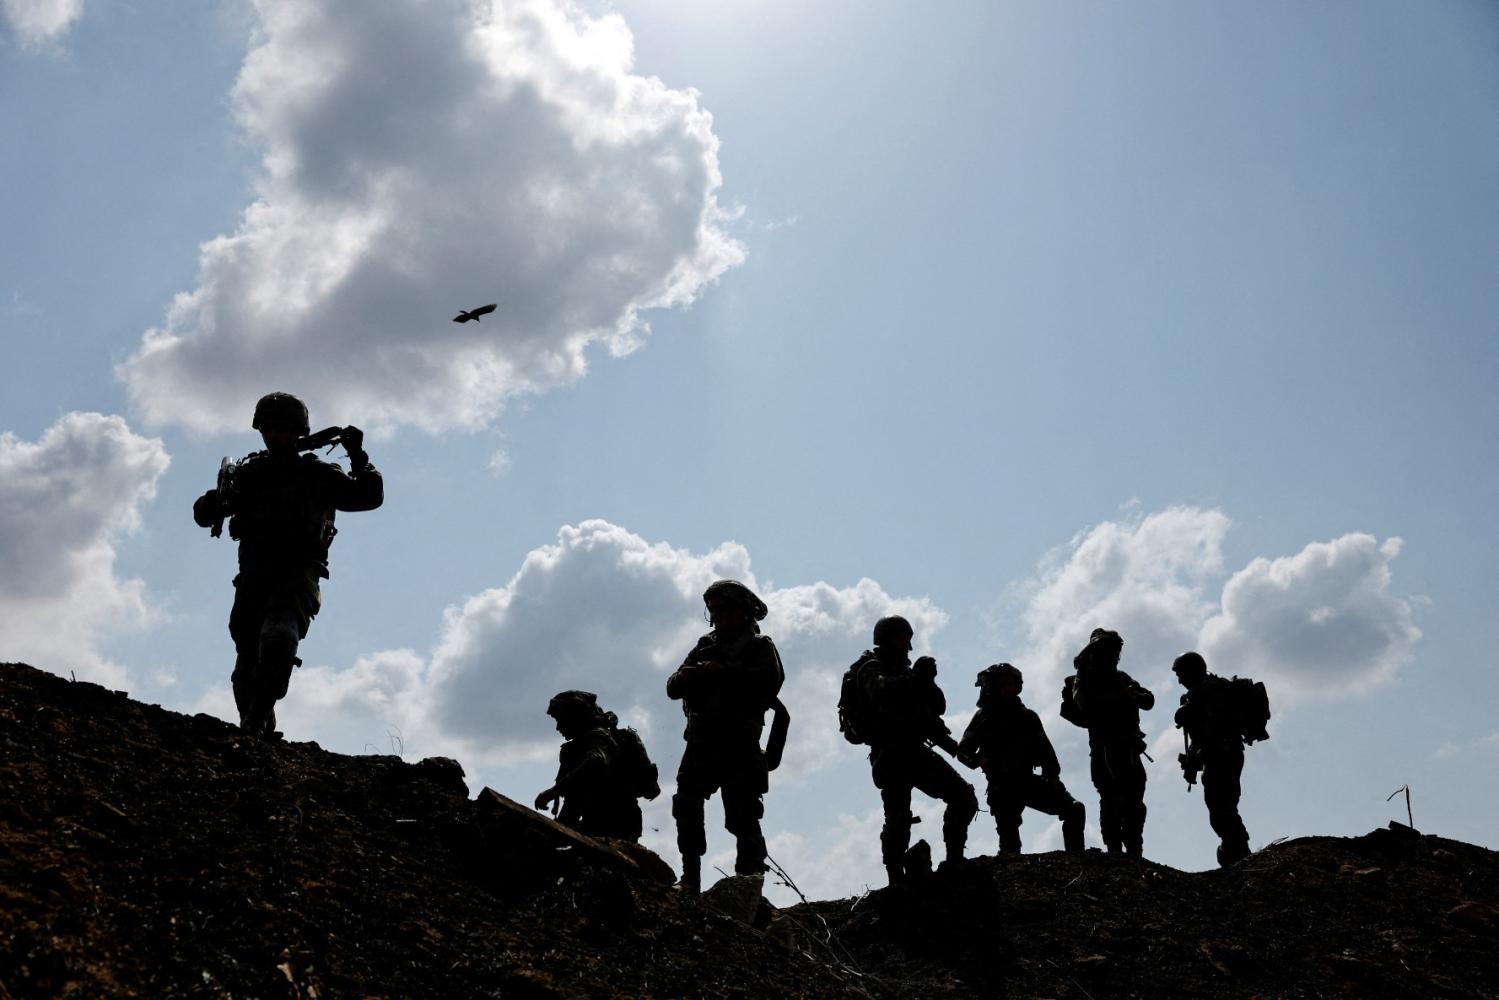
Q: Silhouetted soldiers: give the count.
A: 7